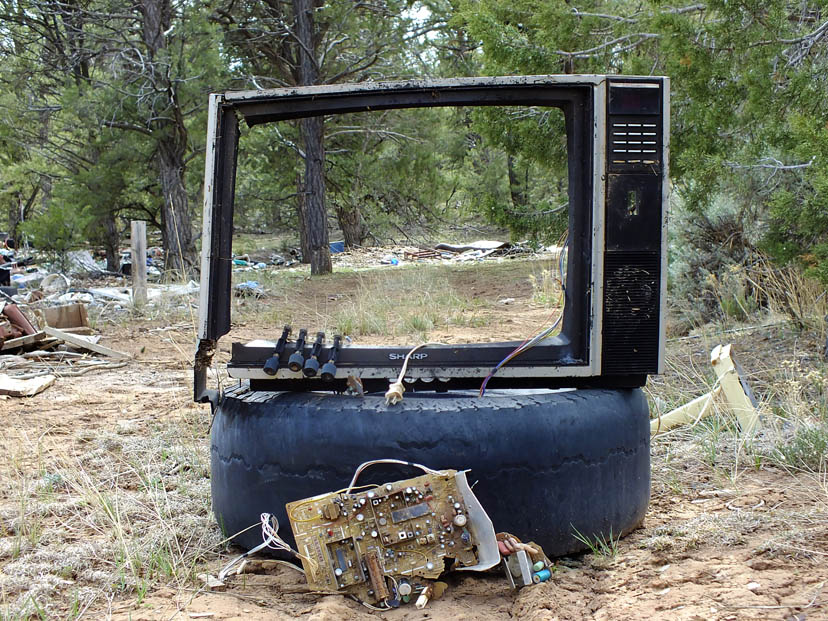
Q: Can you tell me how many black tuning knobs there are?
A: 4